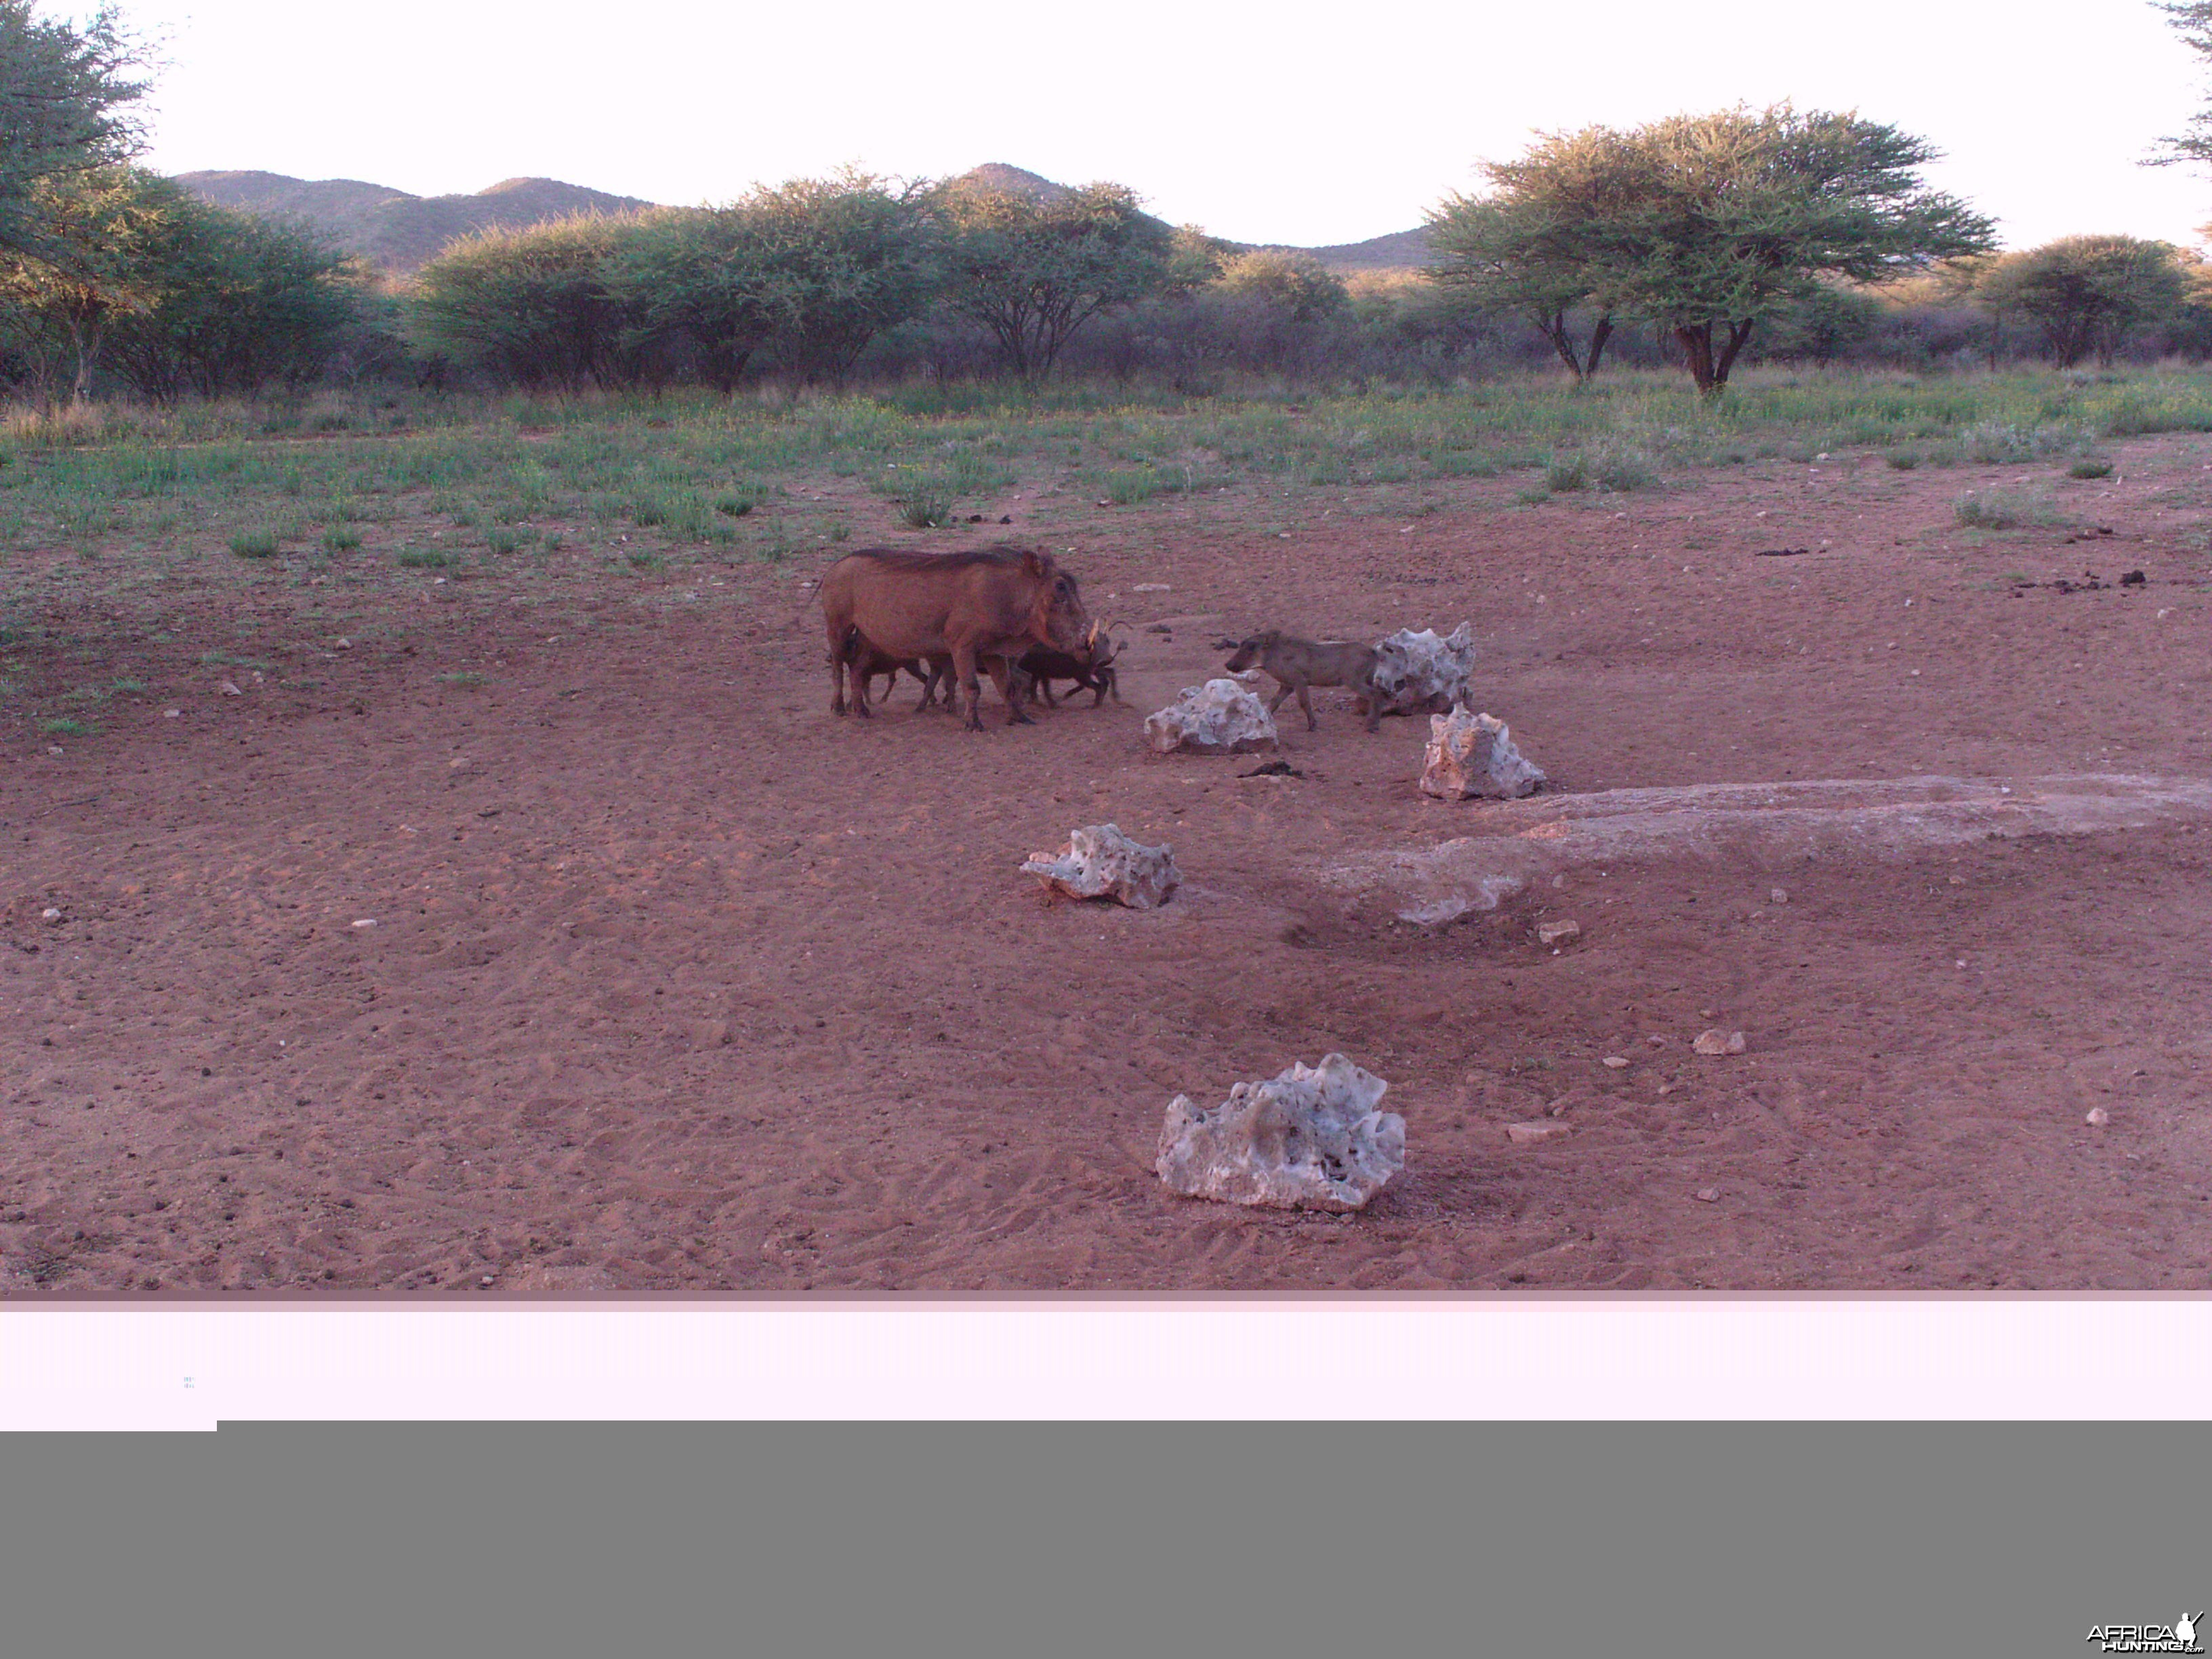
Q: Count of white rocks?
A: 5